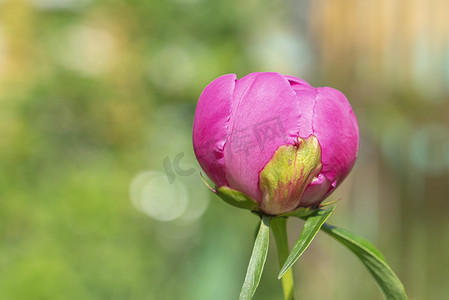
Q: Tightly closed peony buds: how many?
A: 1